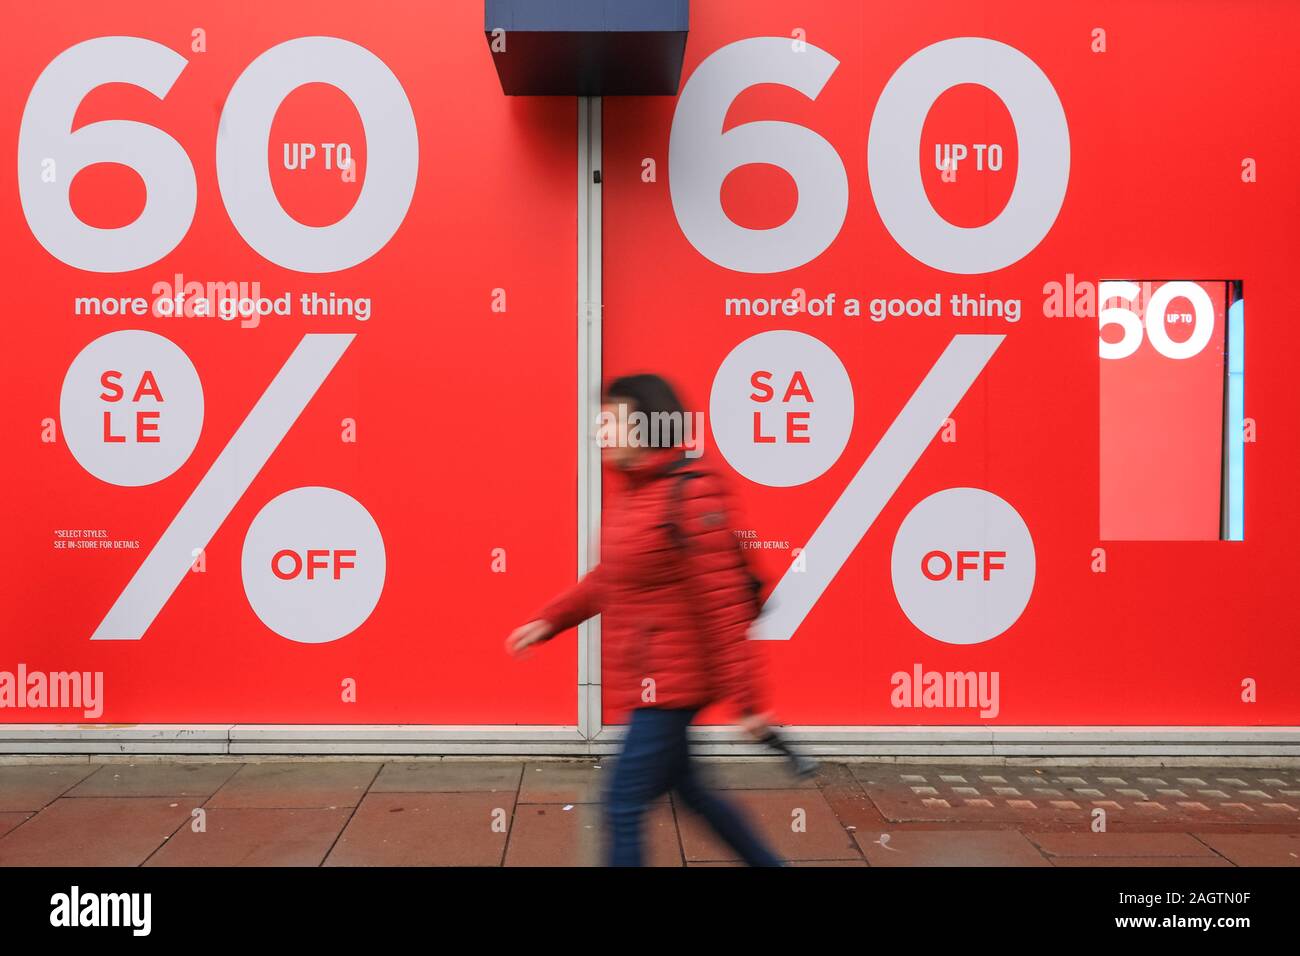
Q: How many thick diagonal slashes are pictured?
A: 2